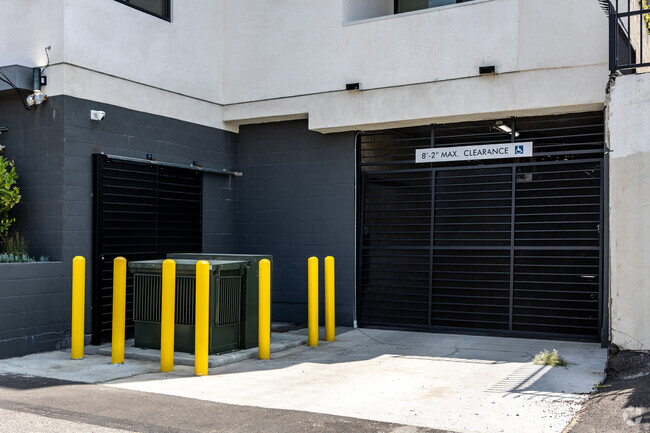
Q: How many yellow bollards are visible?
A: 7